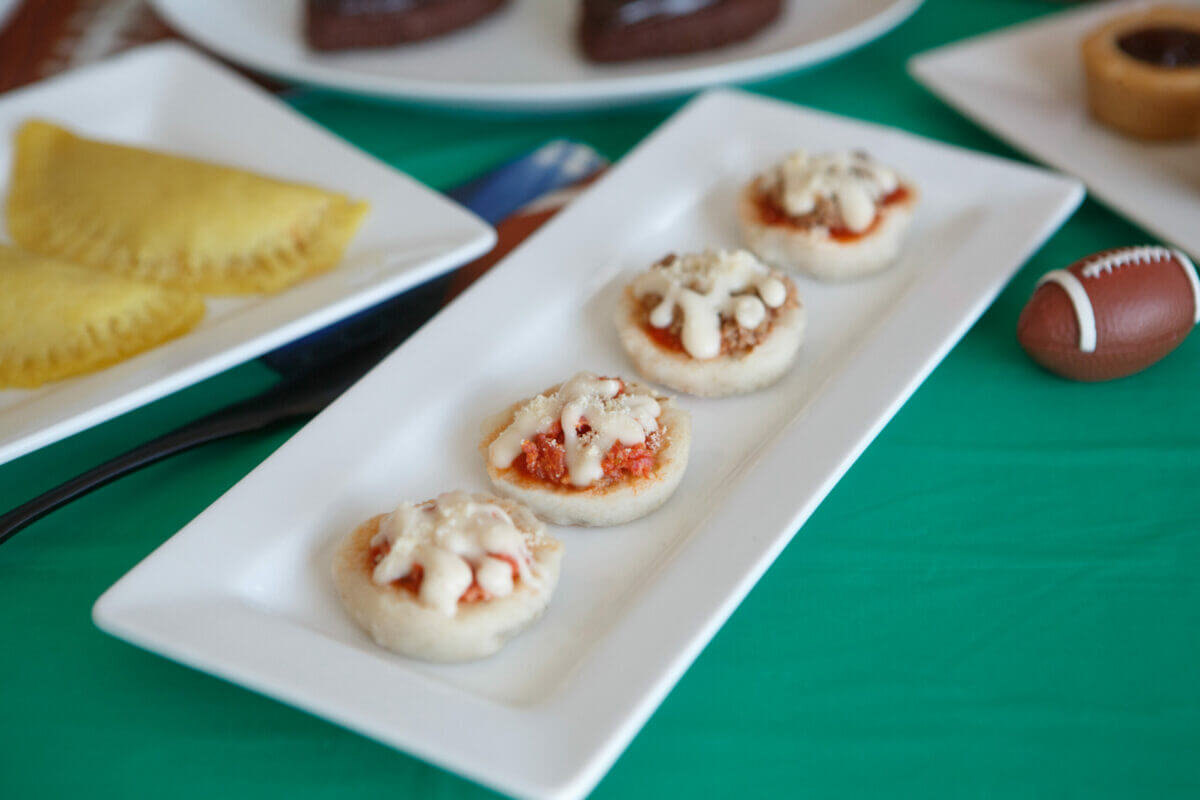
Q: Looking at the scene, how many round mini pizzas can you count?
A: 4